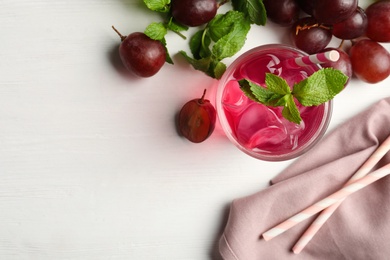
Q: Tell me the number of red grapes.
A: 11